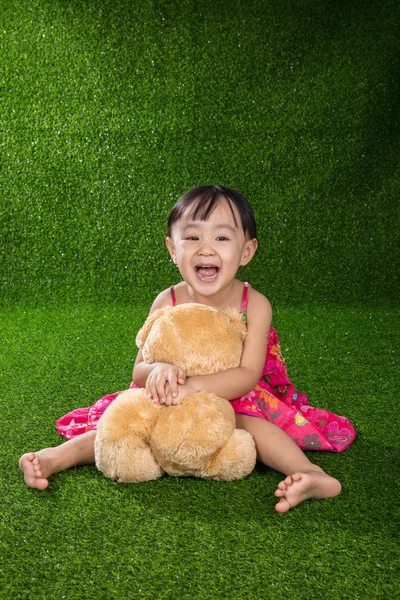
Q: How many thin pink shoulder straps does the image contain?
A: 2